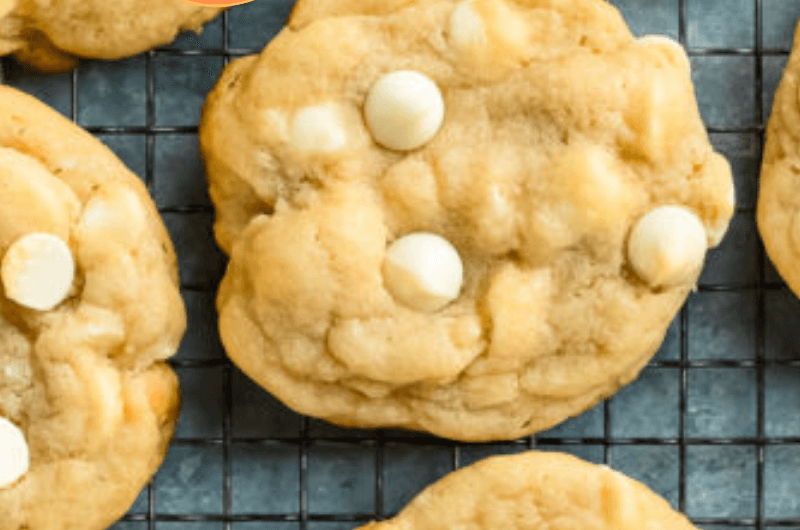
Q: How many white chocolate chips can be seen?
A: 5